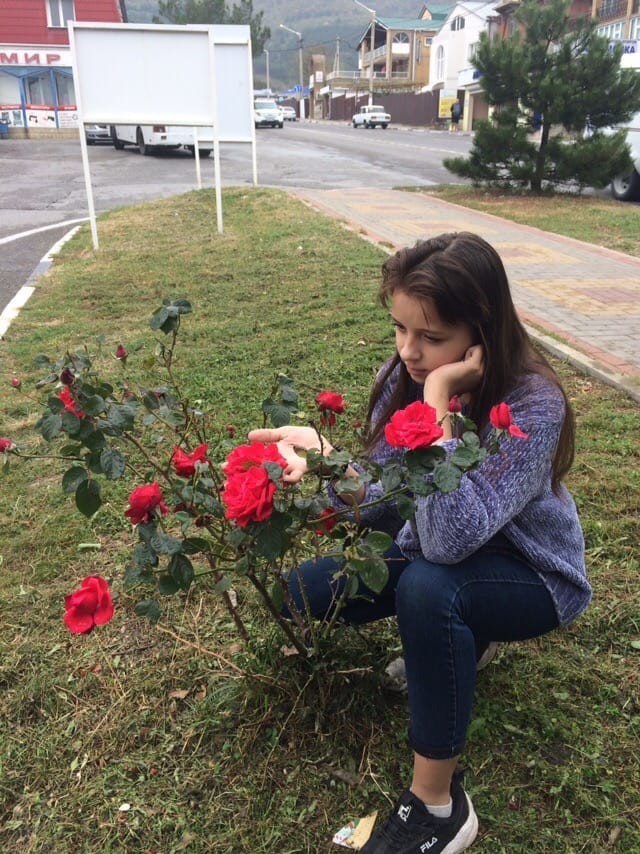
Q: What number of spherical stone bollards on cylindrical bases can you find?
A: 0